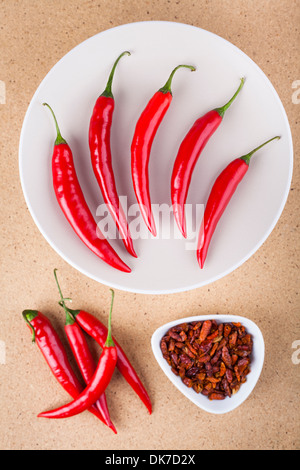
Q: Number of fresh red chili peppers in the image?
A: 9